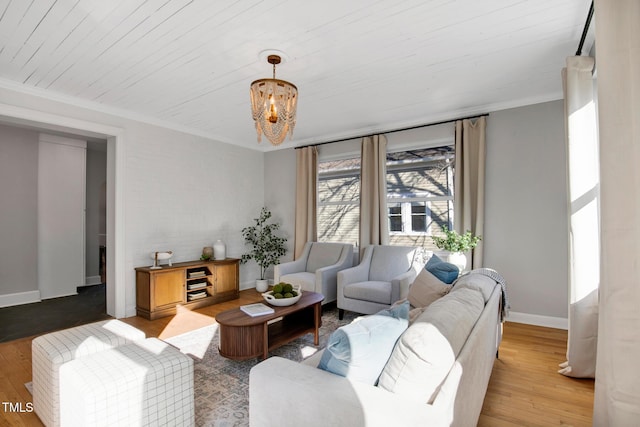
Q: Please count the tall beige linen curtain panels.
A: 5